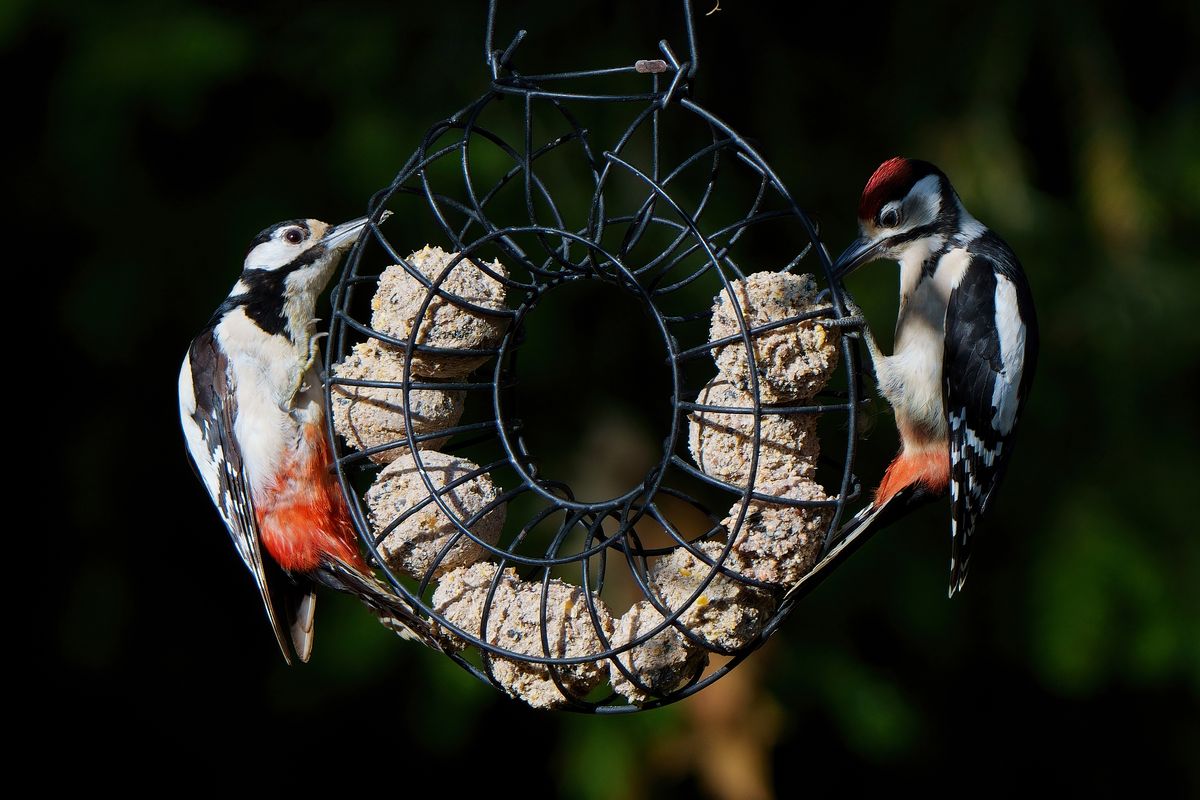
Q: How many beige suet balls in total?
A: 10